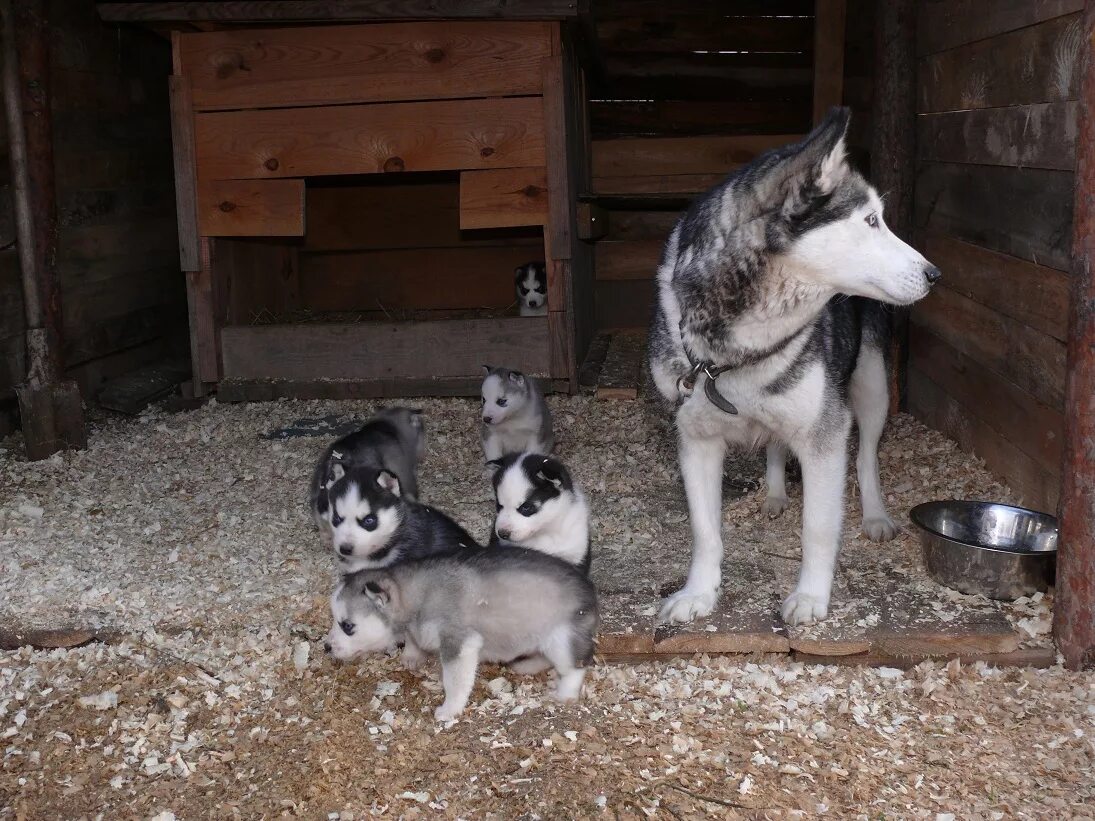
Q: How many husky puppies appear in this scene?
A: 6